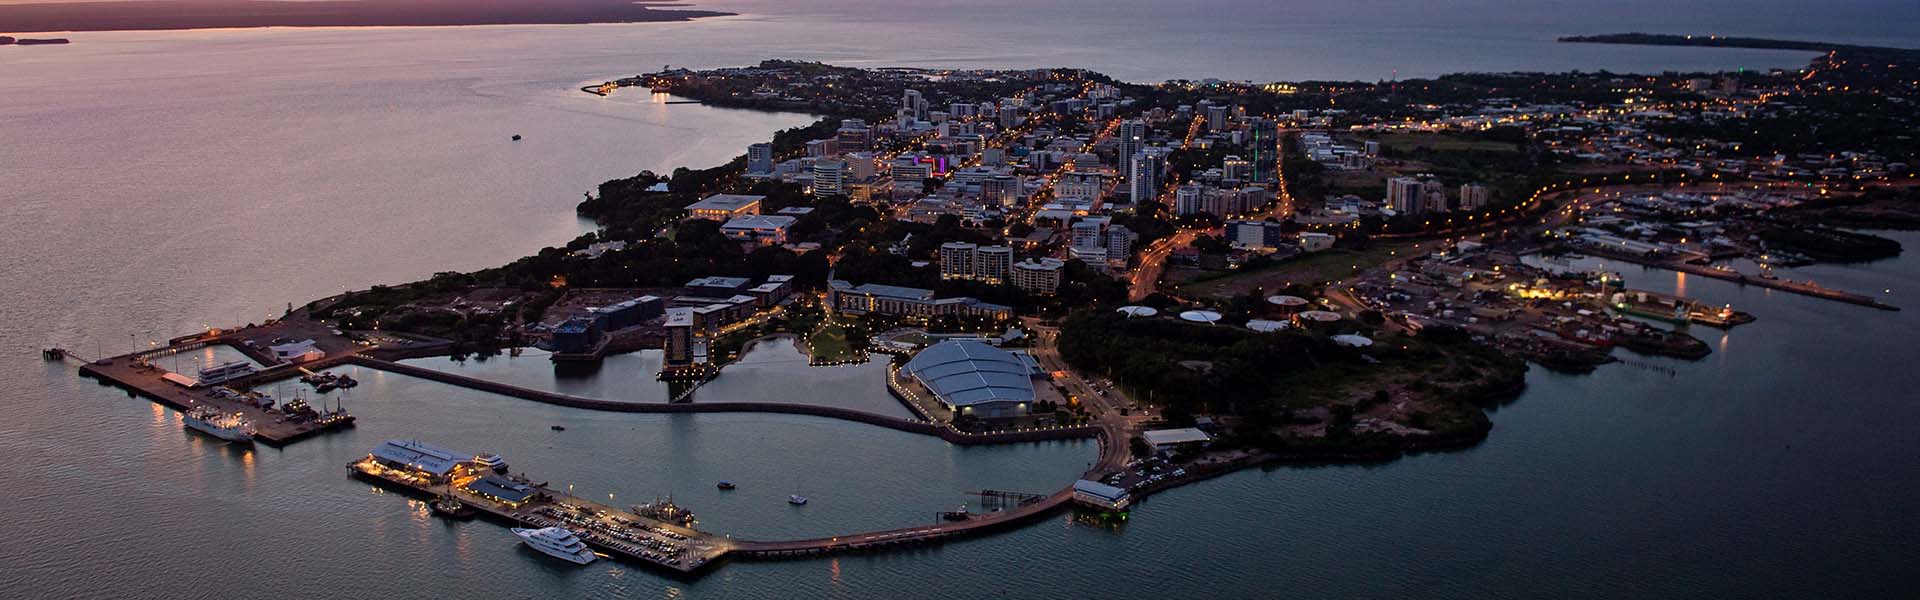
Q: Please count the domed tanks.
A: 6